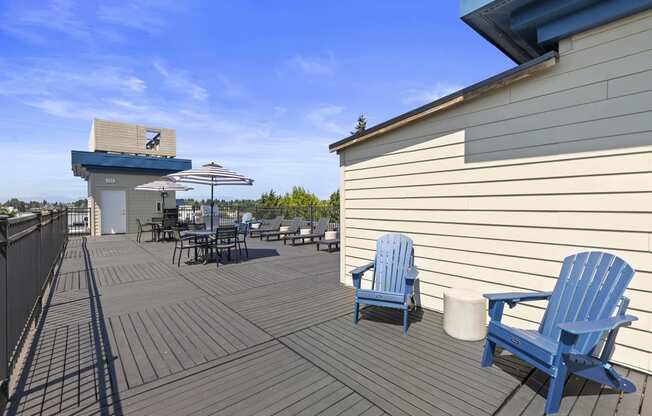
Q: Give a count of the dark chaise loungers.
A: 4